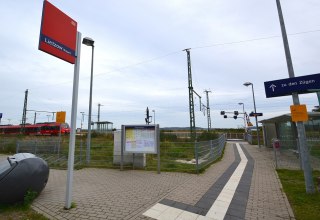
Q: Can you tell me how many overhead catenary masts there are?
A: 4